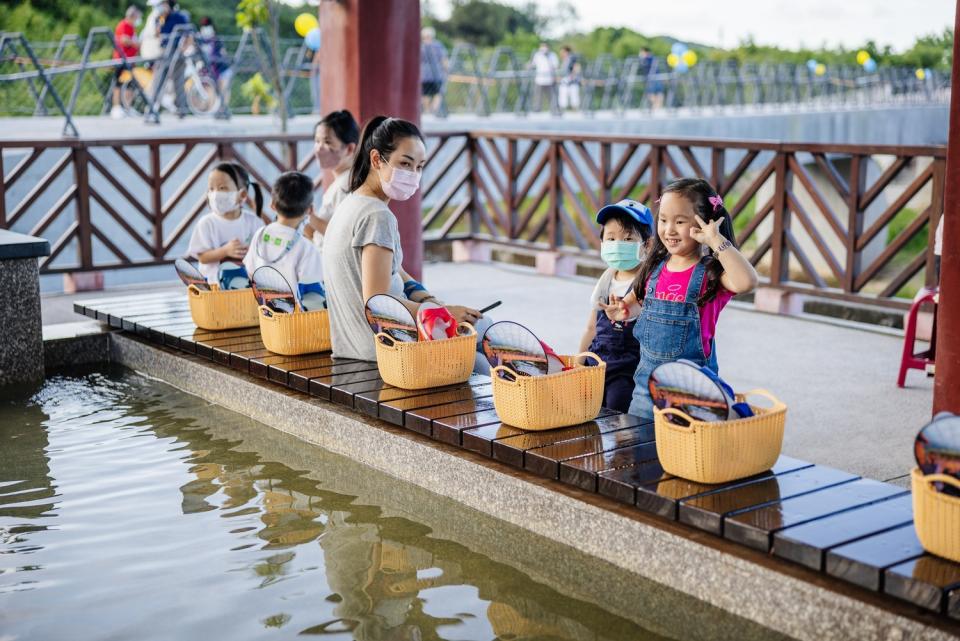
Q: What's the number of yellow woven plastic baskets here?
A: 6